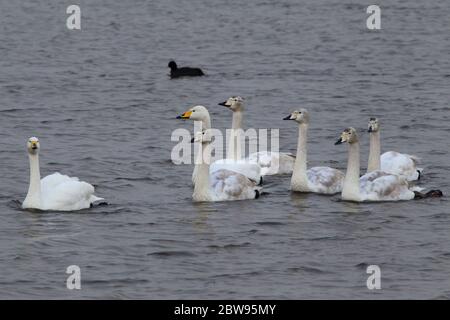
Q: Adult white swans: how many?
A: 2